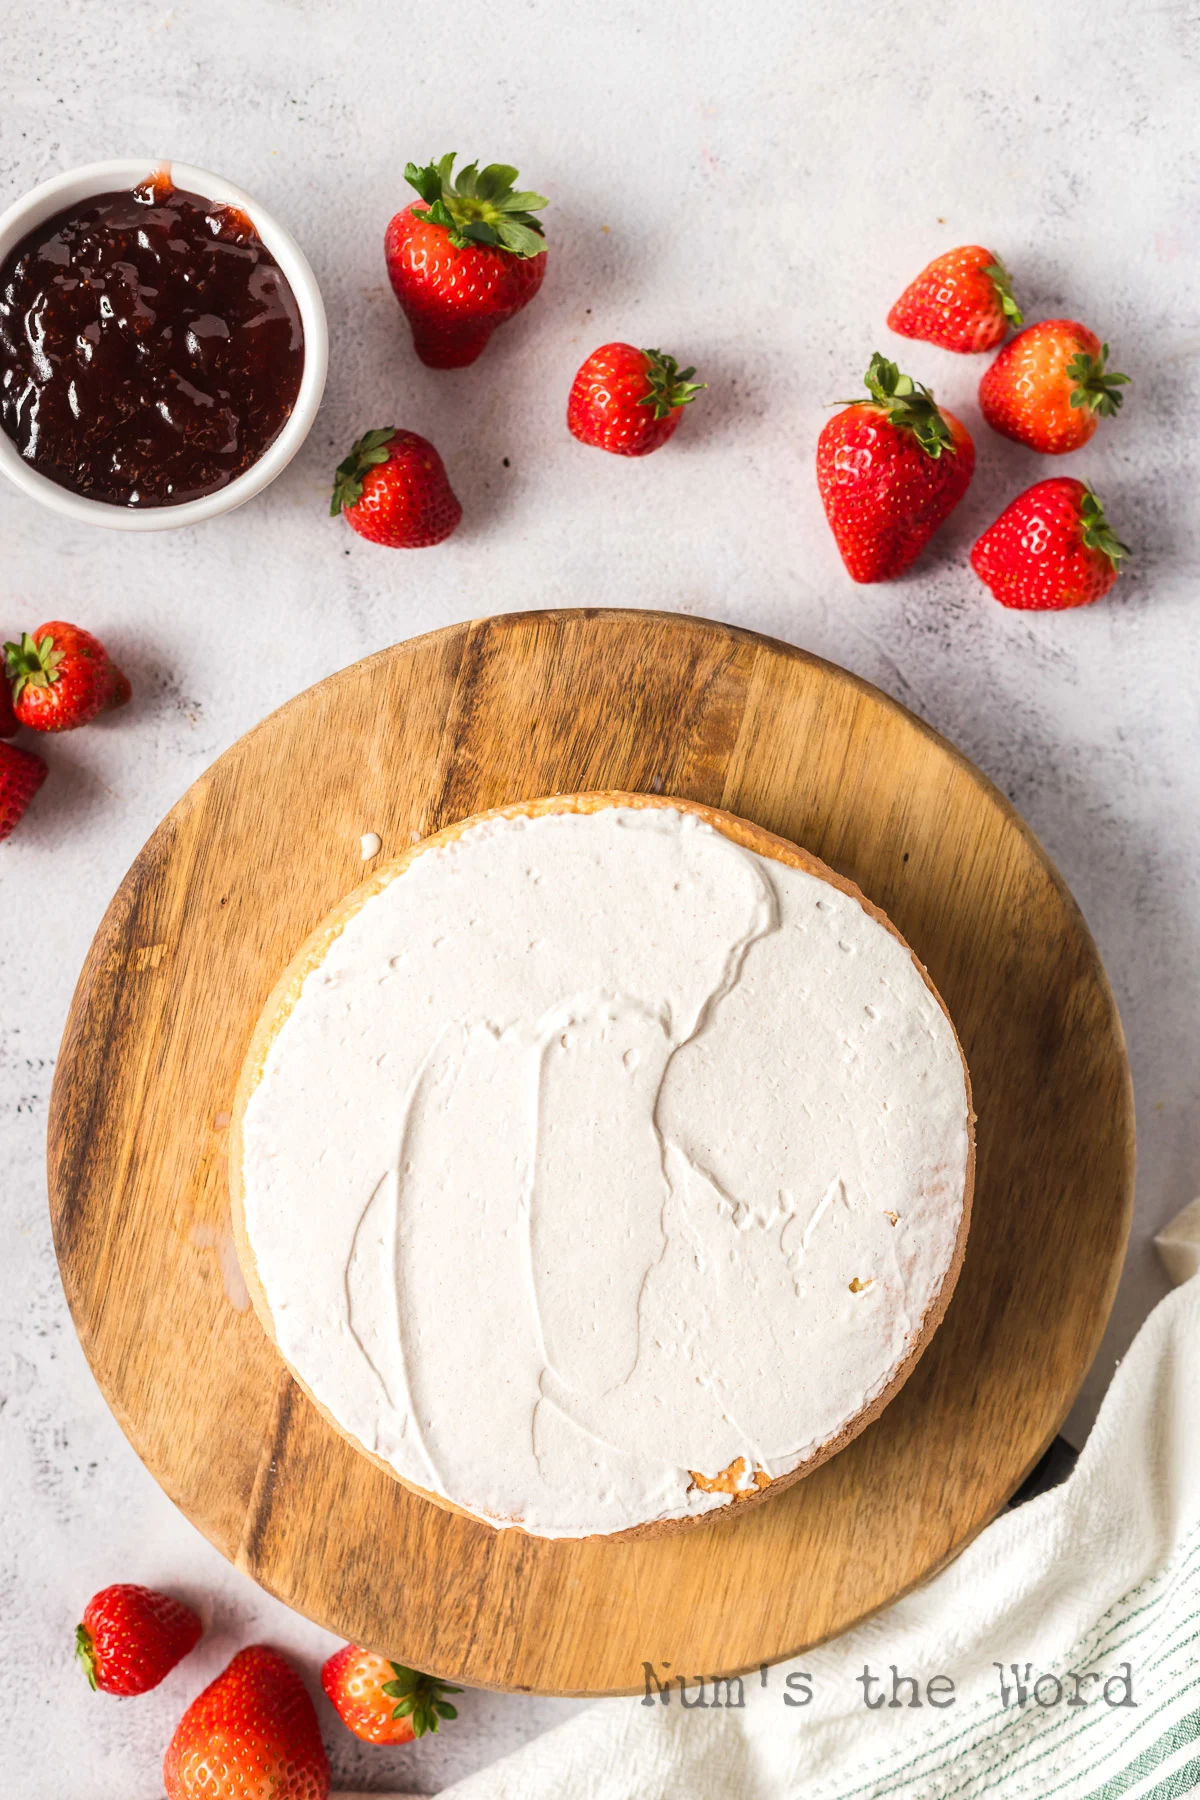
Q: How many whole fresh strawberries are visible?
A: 13